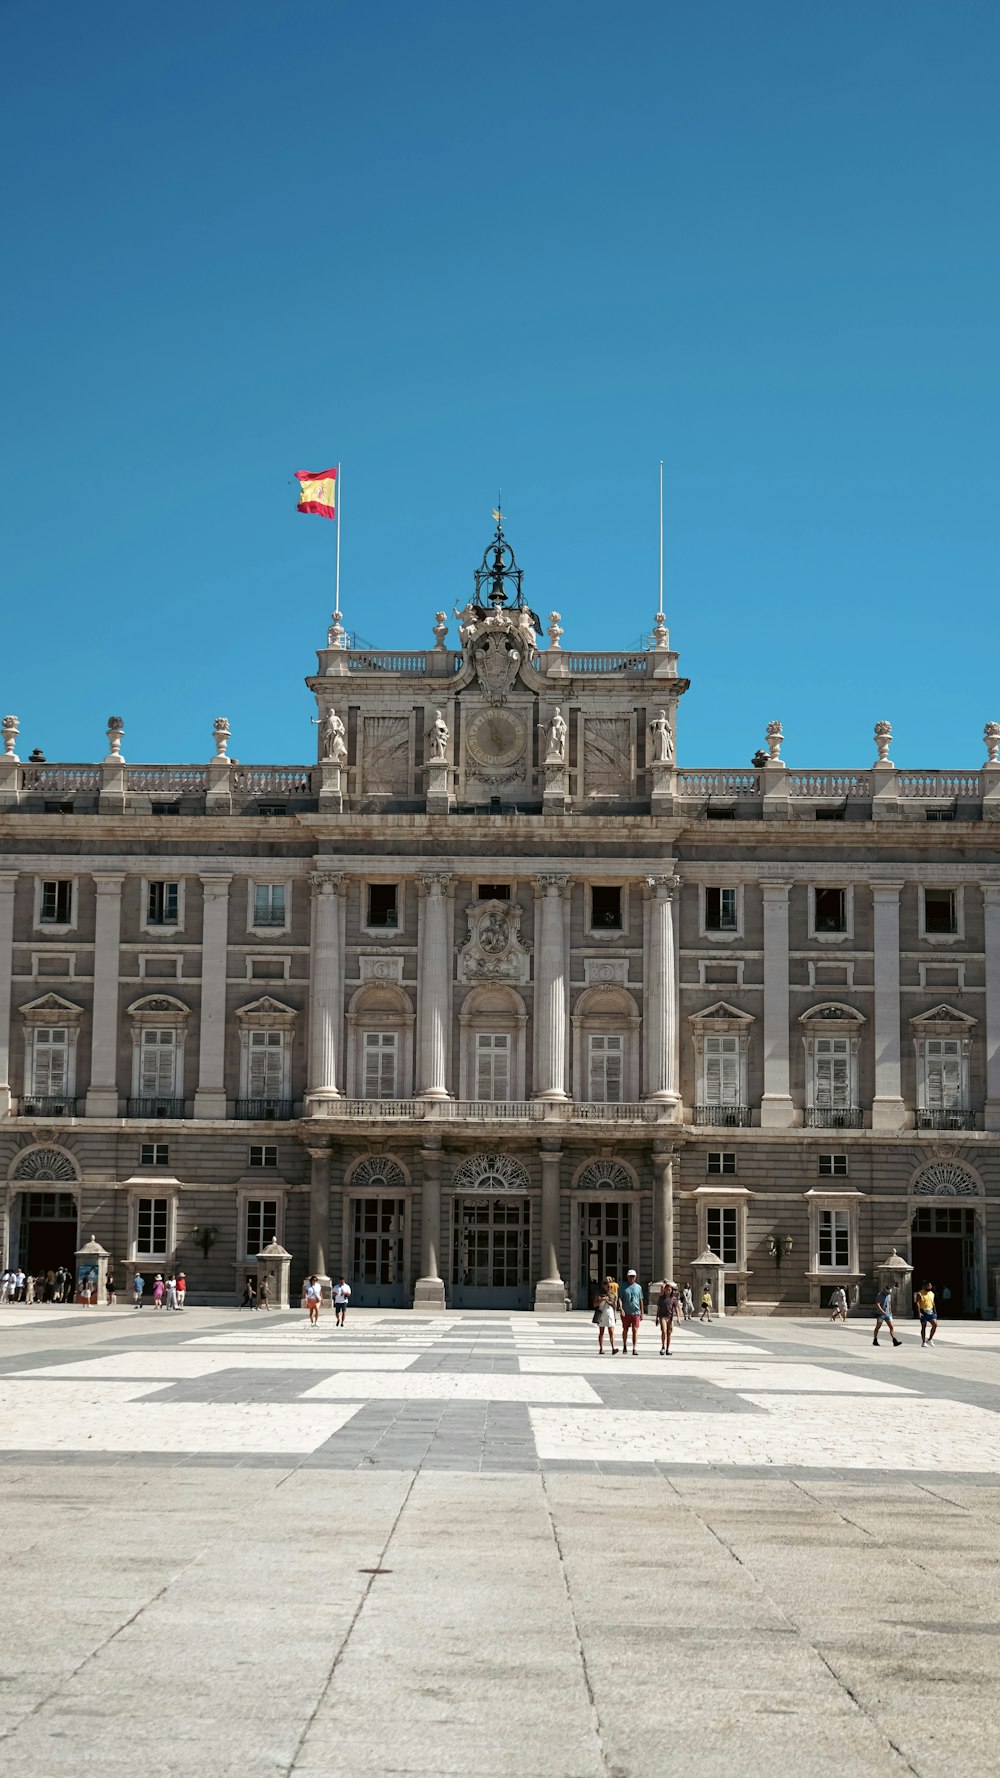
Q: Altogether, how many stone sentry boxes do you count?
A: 4